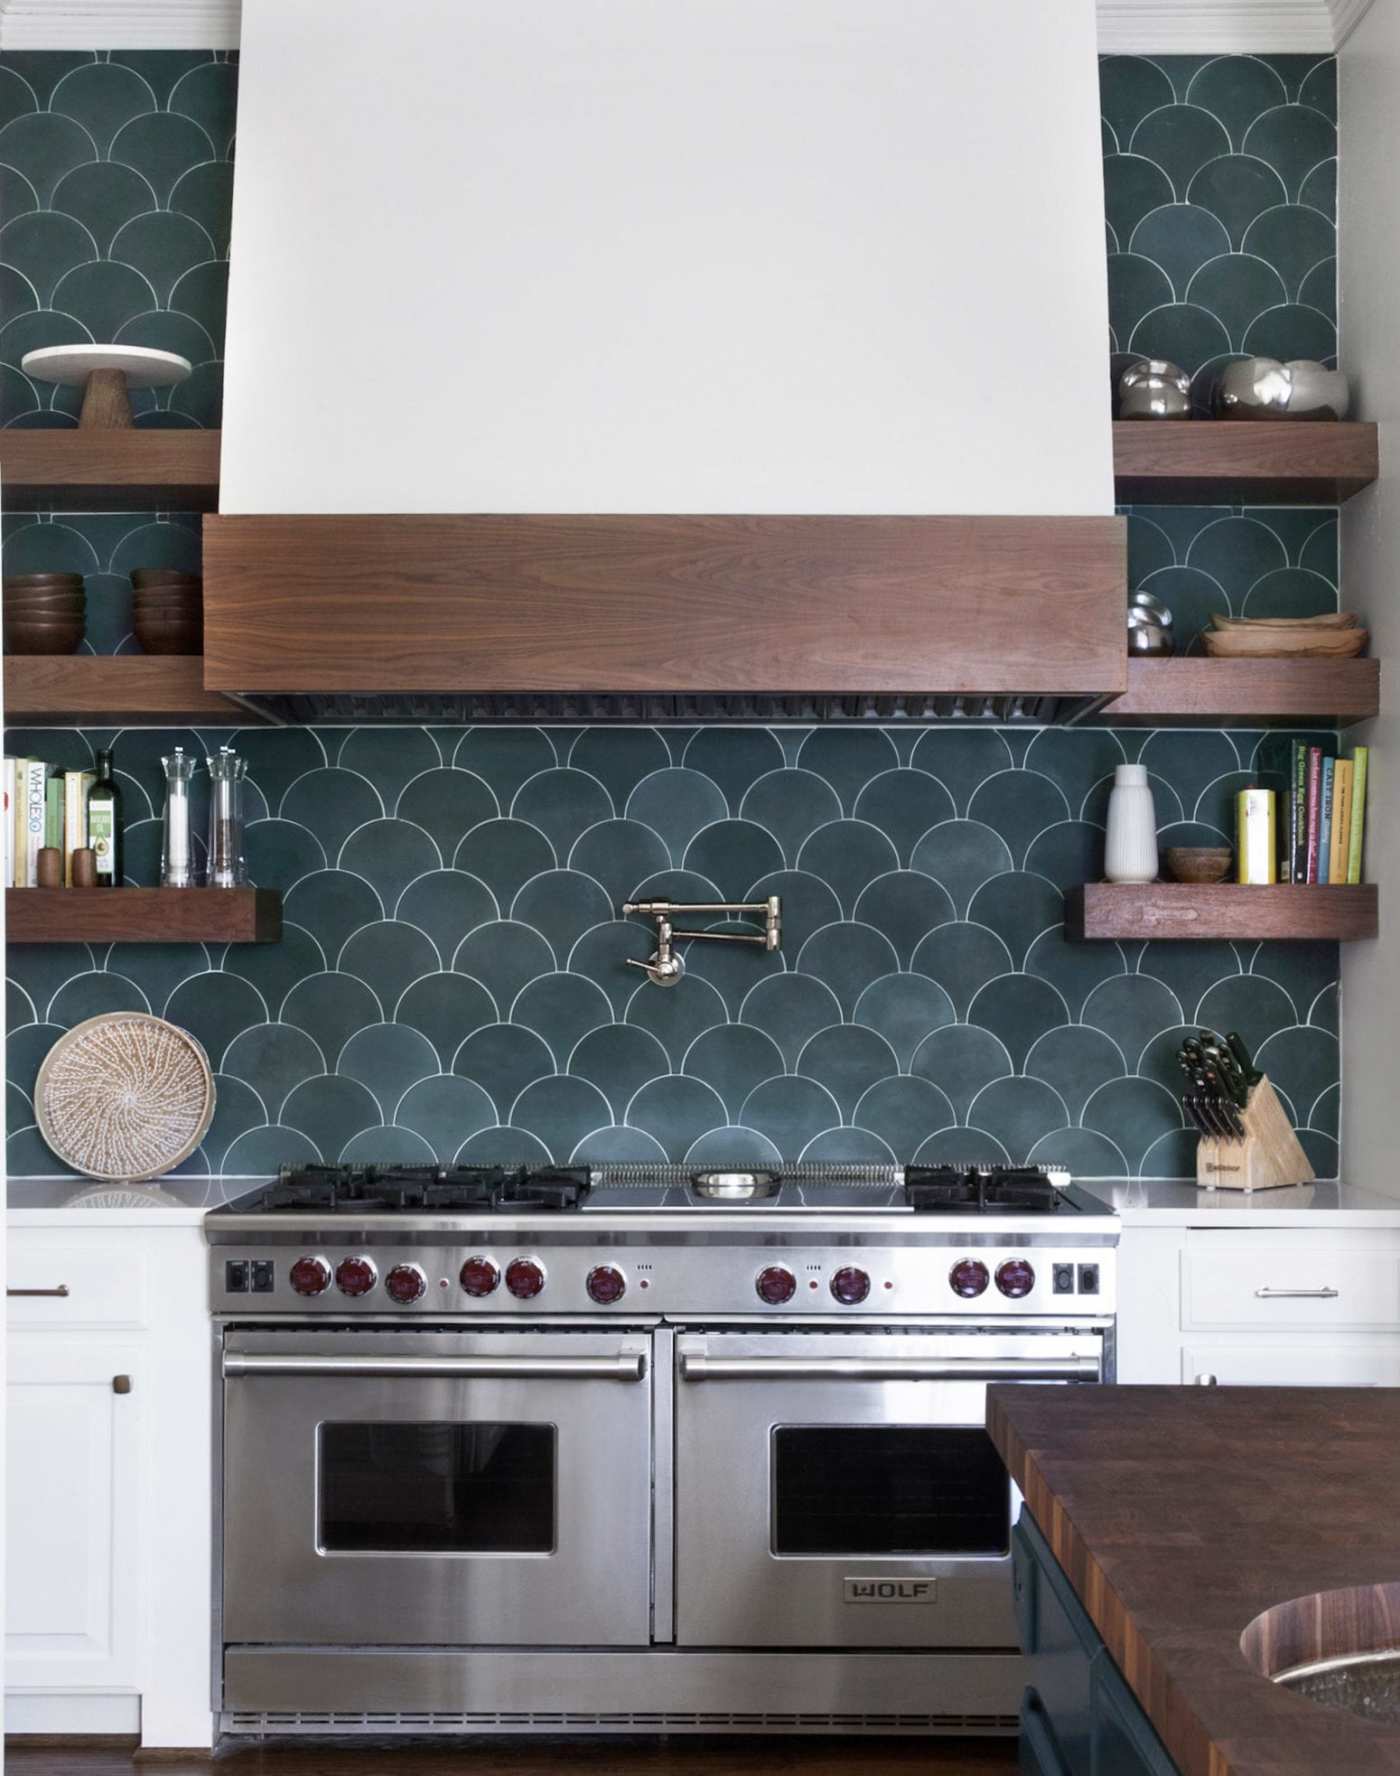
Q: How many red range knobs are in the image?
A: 10